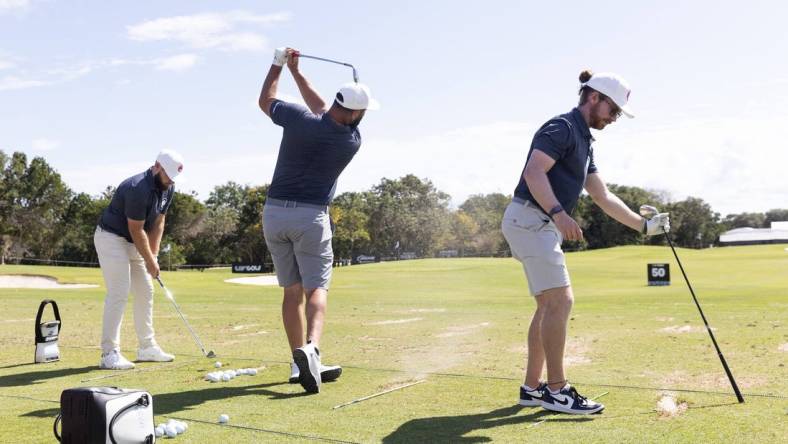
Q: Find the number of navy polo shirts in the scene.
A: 3